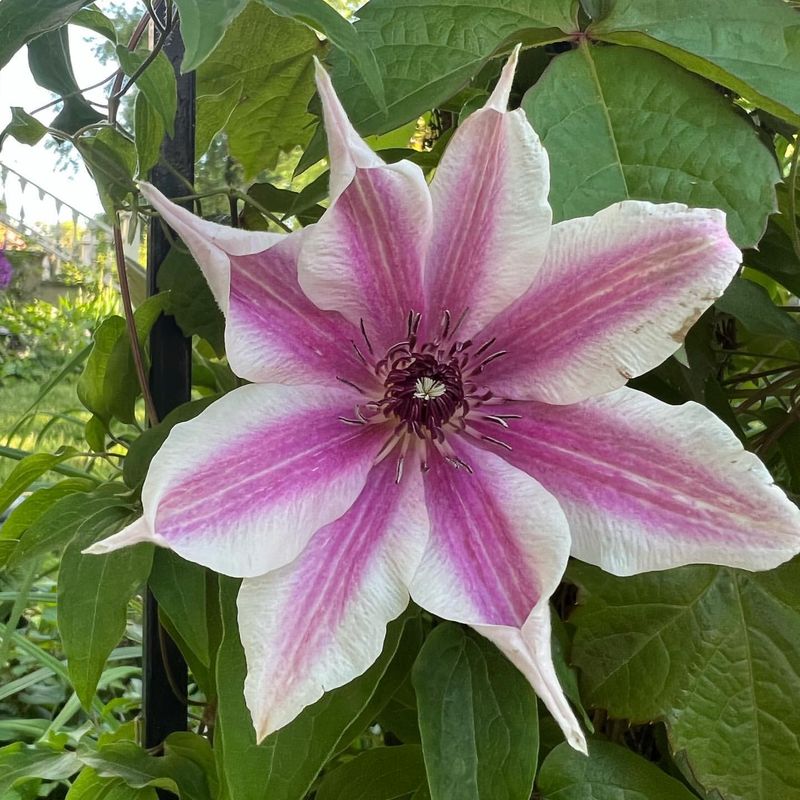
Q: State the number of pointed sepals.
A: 8